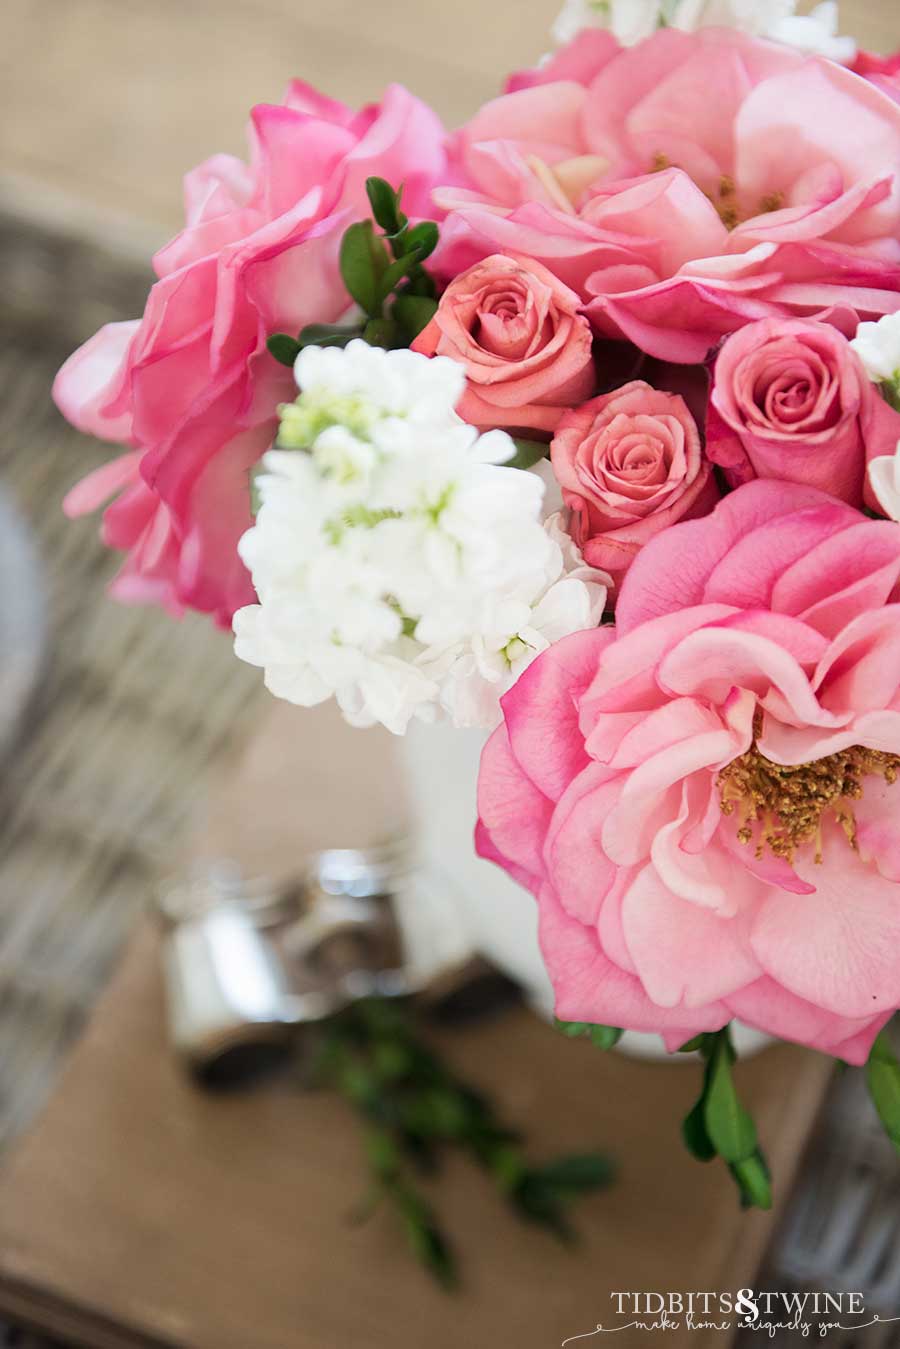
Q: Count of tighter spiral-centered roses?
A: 3